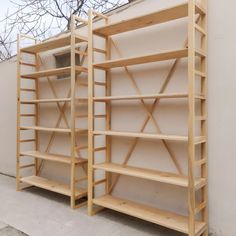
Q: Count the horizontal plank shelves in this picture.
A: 12